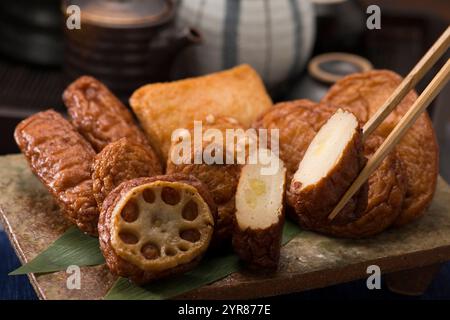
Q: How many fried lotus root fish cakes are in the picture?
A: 1